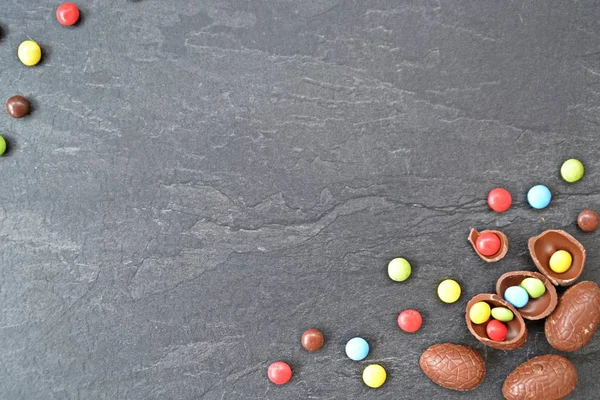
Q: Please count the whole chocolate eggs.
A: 3